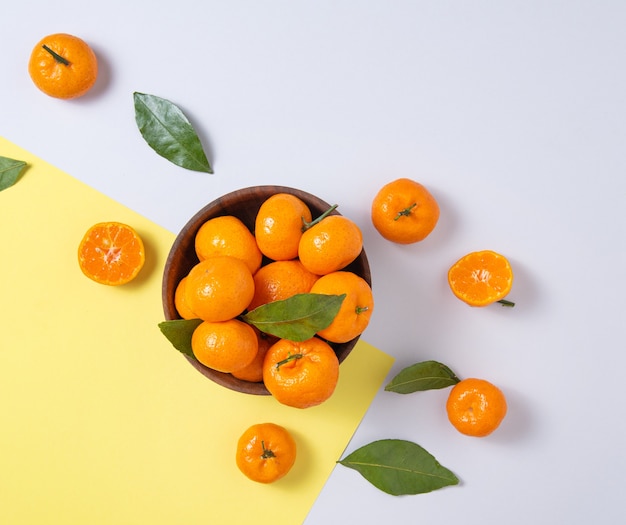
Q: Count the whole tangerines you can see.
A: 14